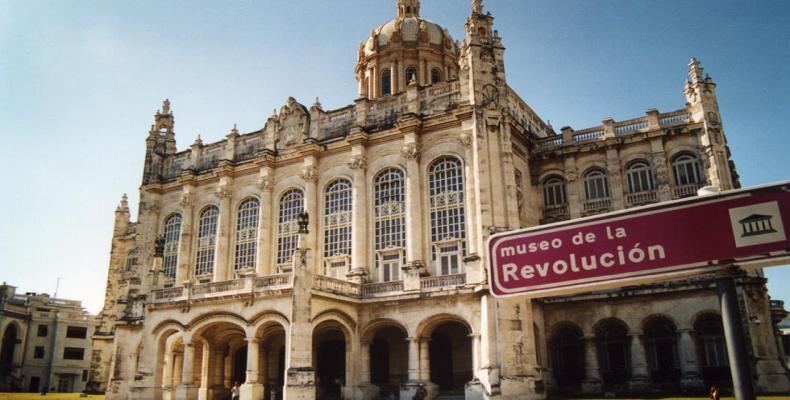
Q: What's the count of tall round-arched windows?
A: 7